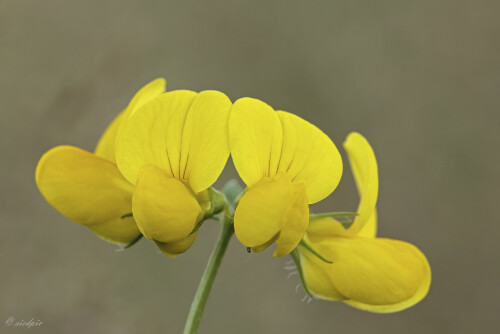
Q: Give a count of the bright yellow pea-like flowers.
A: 4